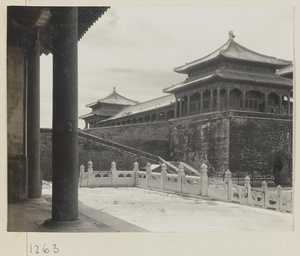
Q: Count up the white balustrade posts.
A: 12